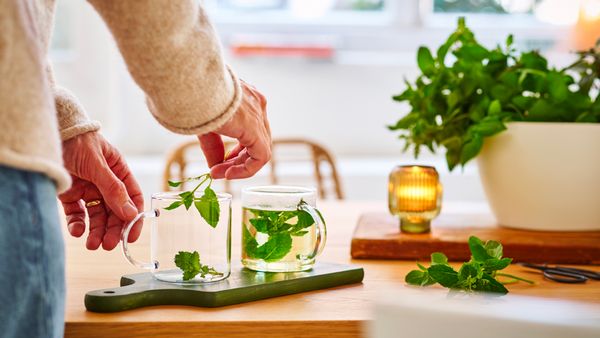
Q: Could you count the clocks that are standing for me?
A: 0